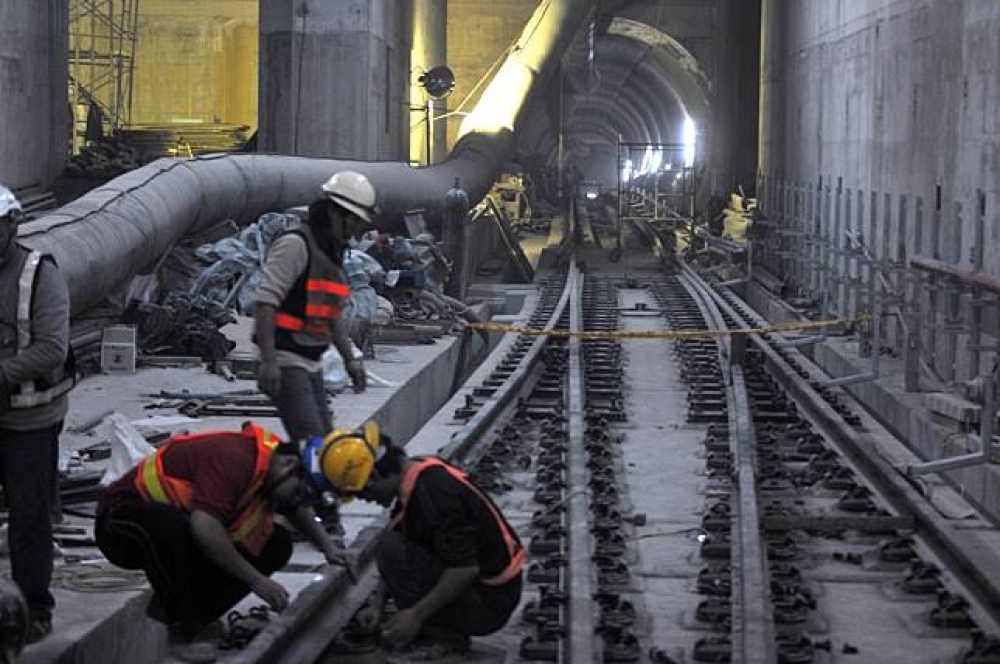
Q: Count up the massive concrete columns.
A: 2